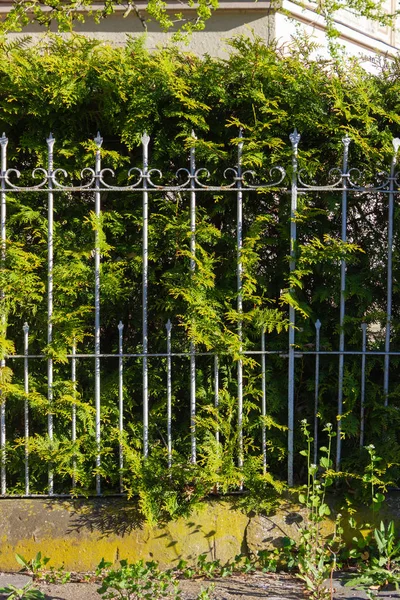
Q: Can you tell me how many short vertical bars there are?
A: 8